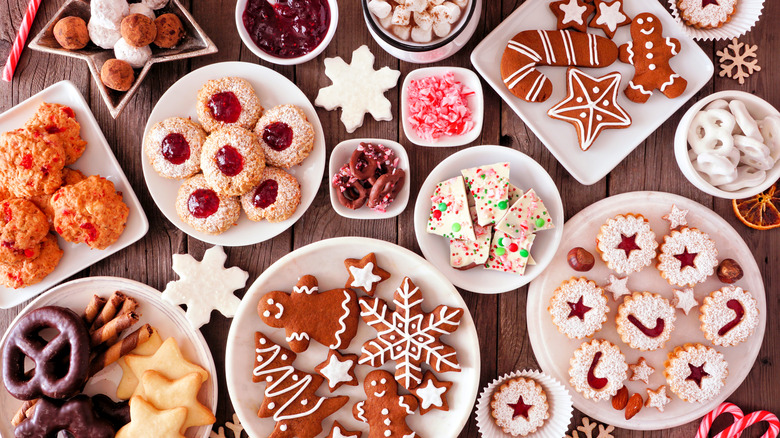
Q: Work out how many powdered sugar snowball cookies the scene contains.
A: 5